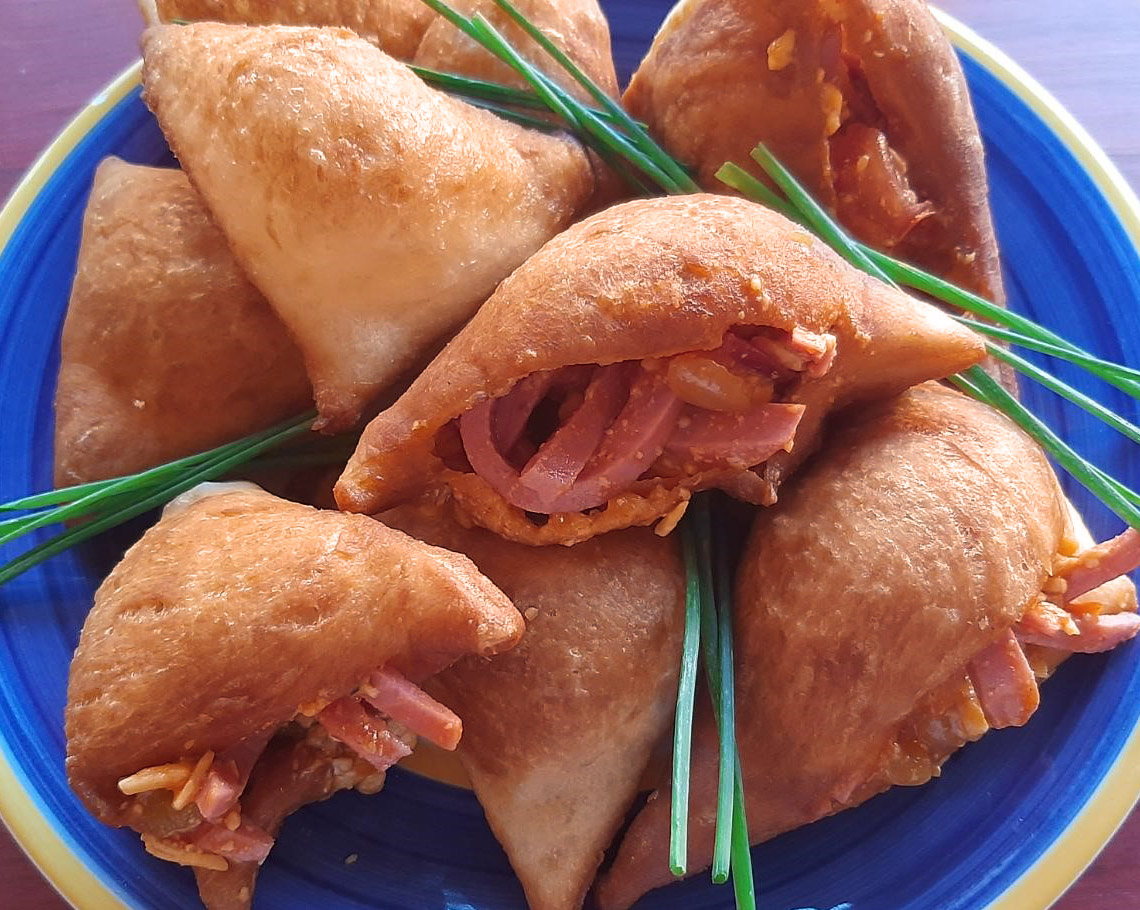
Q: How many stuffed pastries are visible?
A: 9